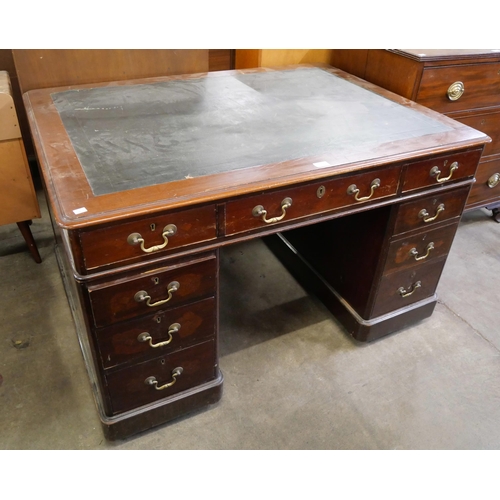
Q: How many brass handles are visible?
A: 12